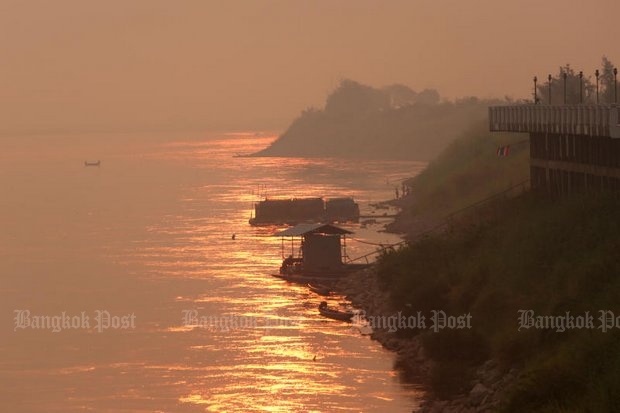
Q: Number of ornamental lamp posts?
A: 6